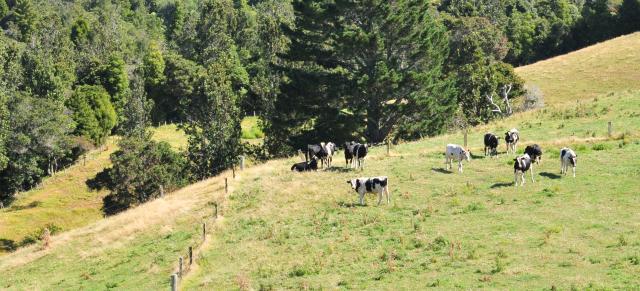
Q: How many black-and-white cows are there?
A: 12